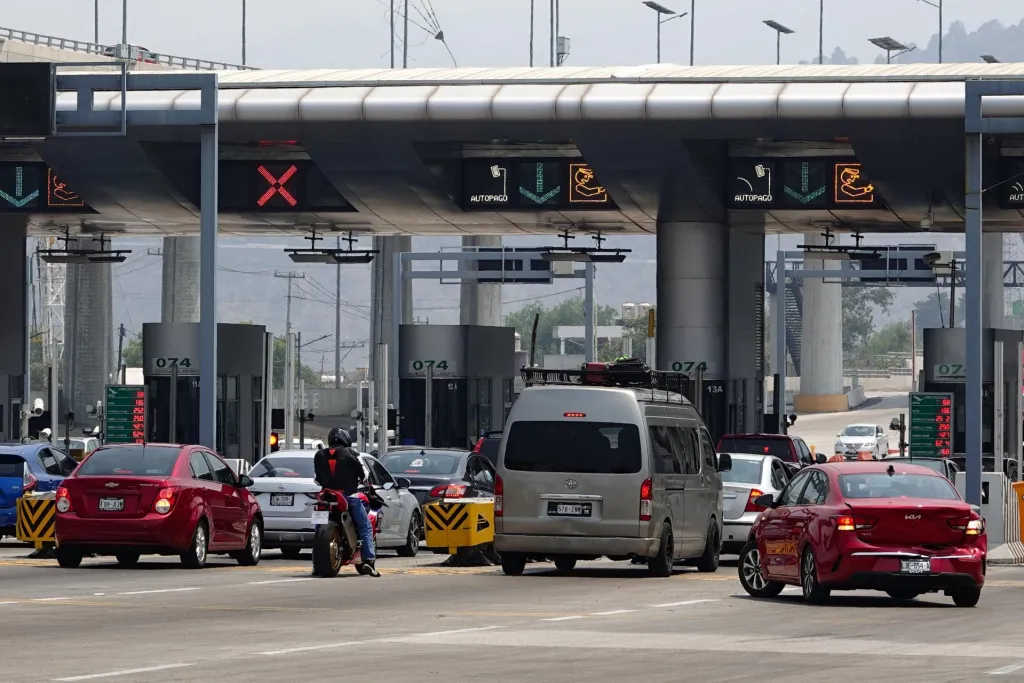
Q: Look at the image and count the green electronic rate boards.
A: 2